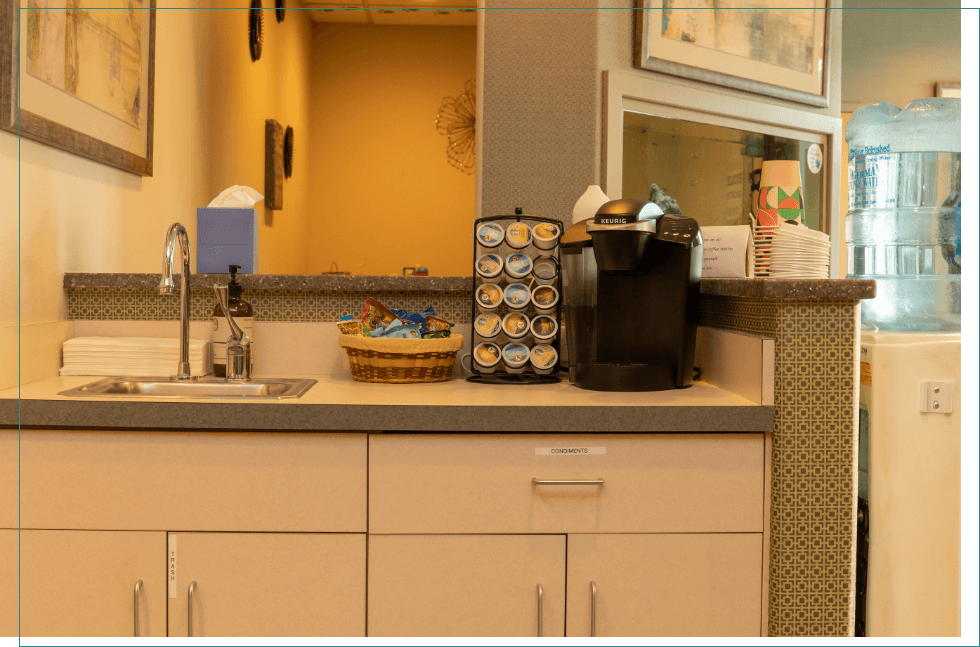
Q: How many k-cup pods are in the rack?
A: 14